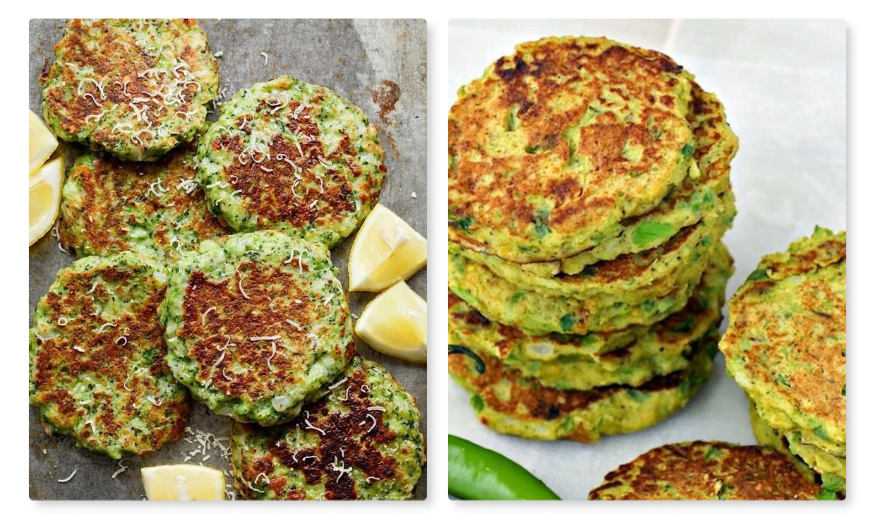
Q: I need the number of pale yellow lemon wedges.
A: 5